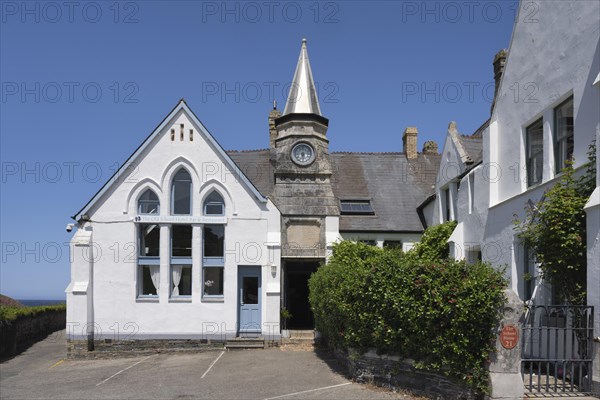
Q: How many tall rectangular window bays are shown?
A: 3